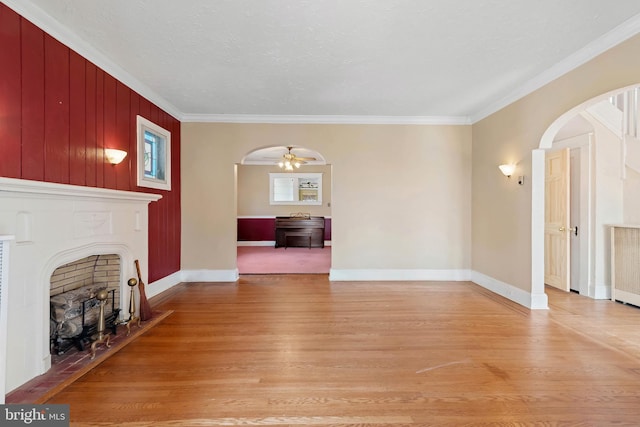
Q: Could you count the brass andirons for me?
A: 2